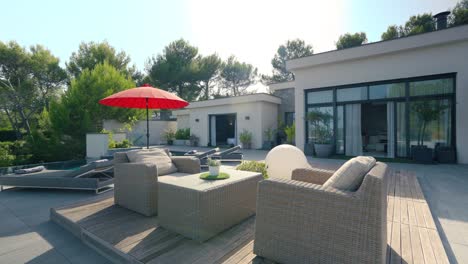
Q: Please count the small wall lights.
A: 2